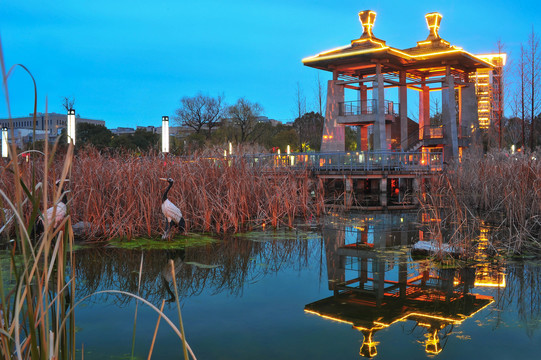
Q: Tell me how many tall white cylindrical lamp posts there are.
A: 3